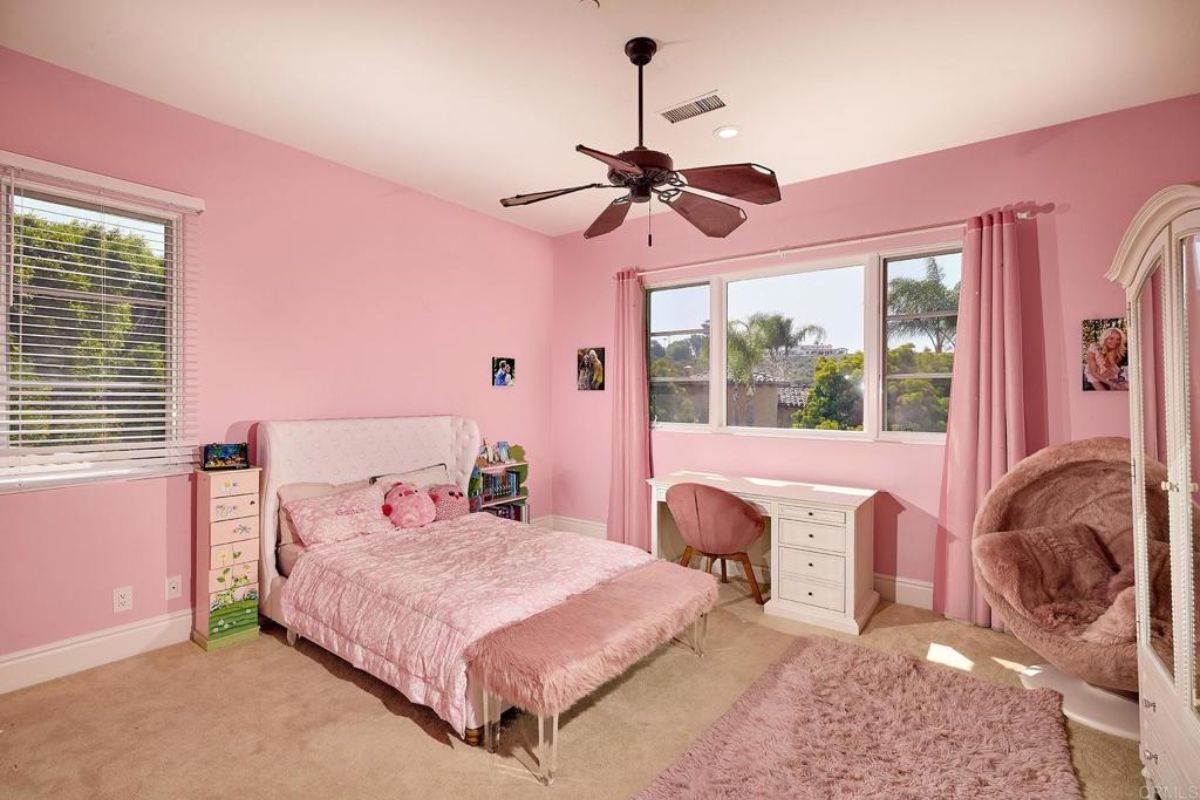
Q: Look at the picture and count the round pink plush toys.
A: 2